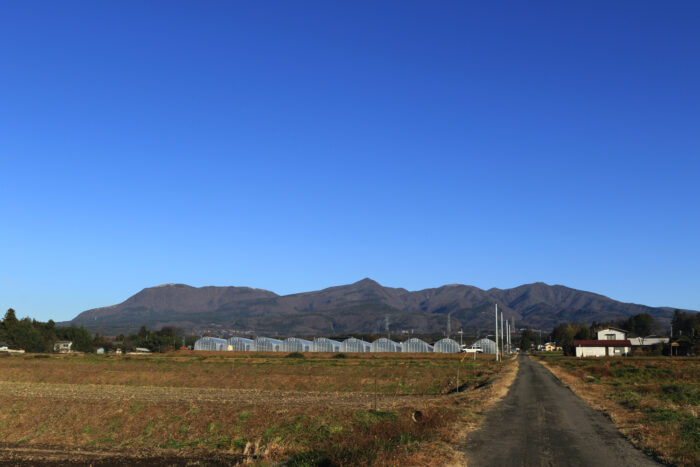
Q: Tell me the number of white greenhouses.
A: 10